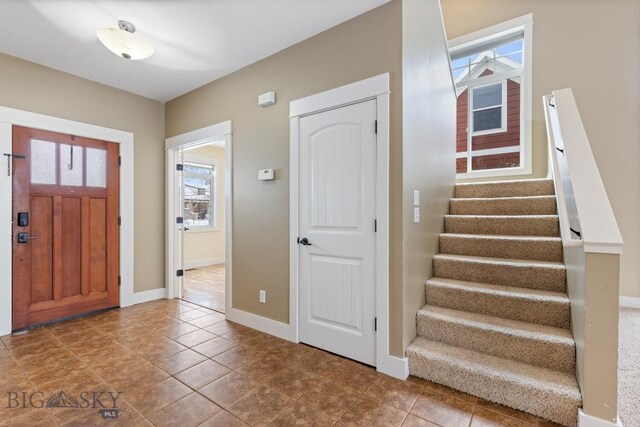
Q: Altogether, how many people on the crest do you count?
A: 0